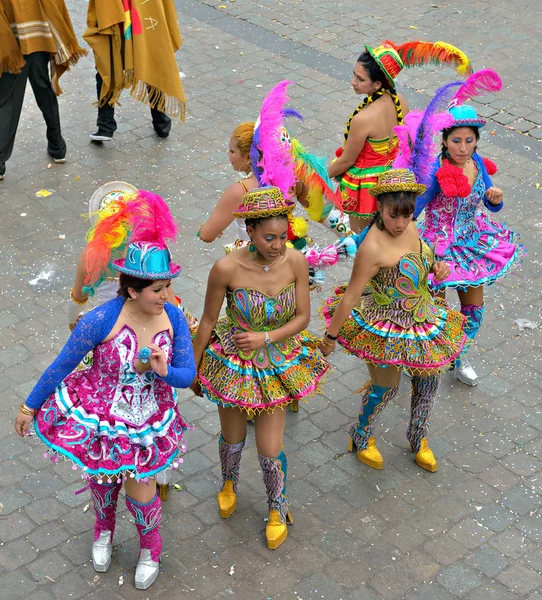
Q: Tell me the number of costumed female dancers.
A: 7